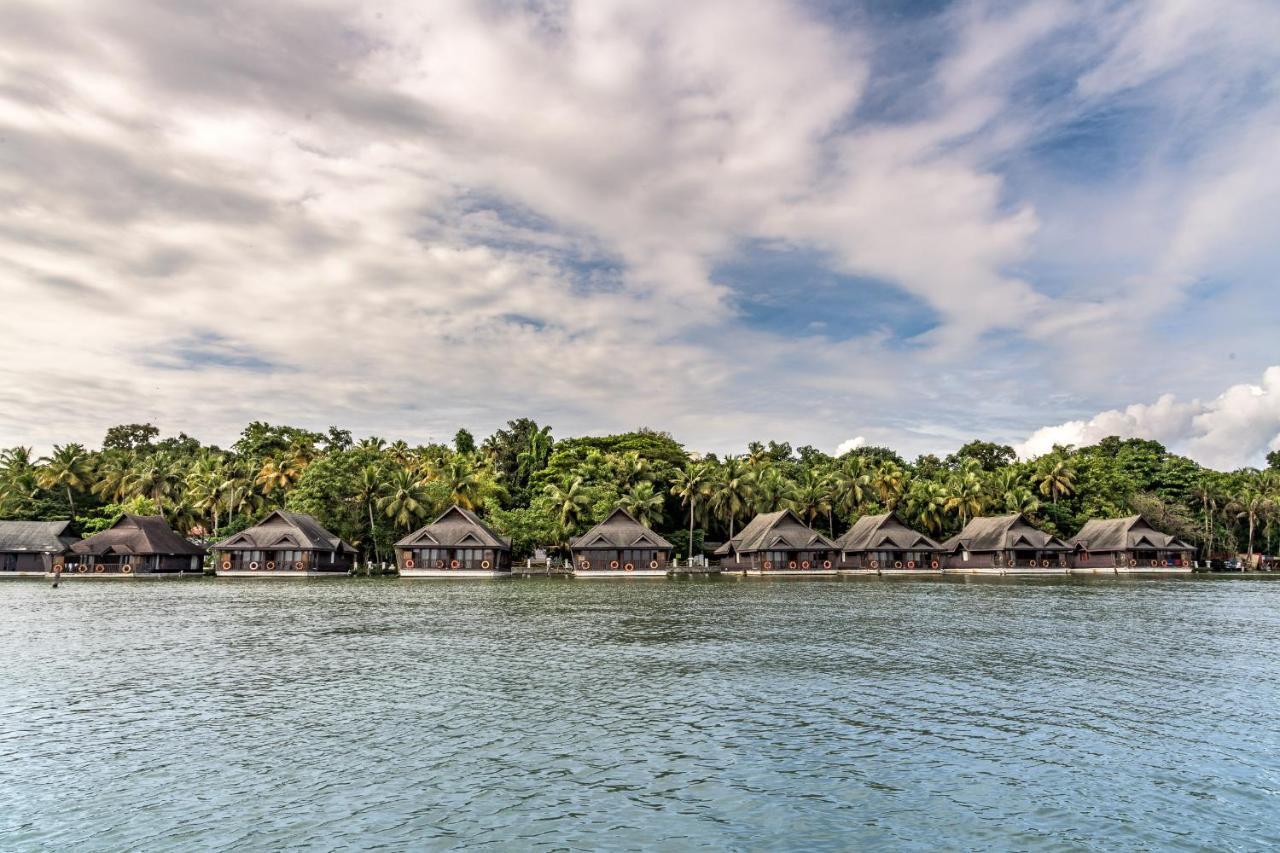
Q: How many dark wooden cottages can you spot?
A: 9